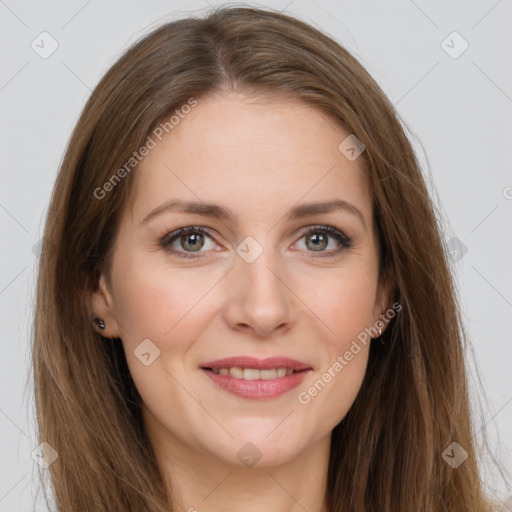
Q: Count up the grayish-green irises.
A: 2